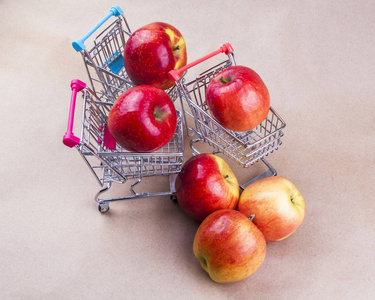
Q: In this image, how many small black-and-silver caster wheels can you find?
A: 2